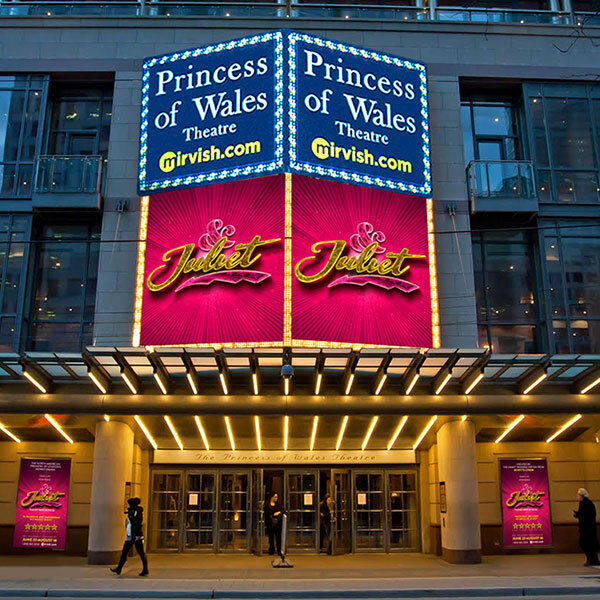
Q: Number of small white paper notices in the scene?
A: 3